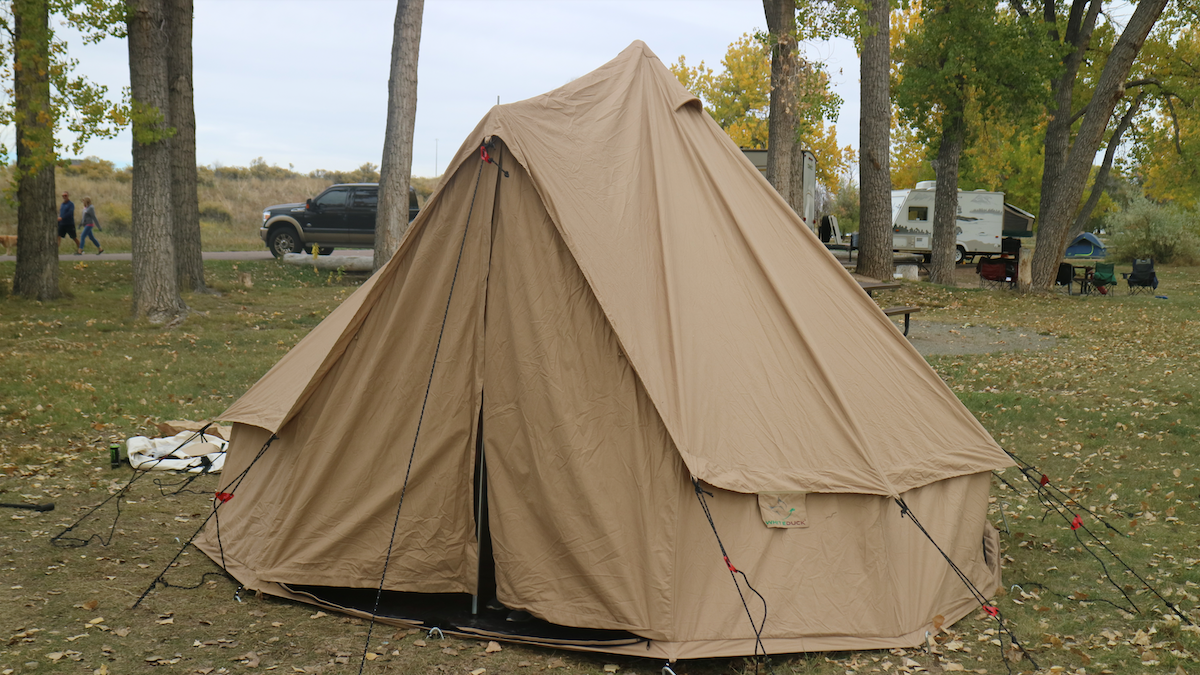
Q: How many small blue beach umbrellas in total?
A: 0